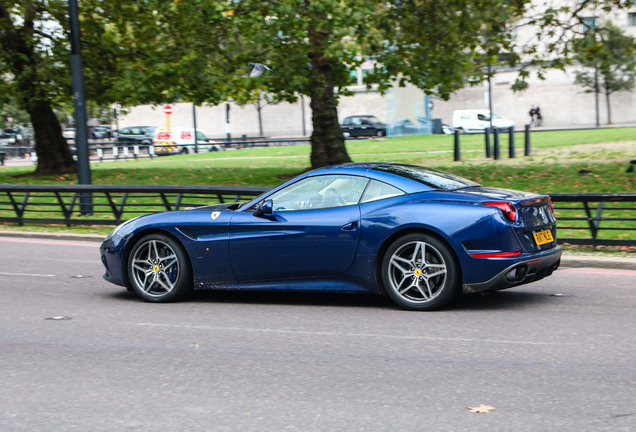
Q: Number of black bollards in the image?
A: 5